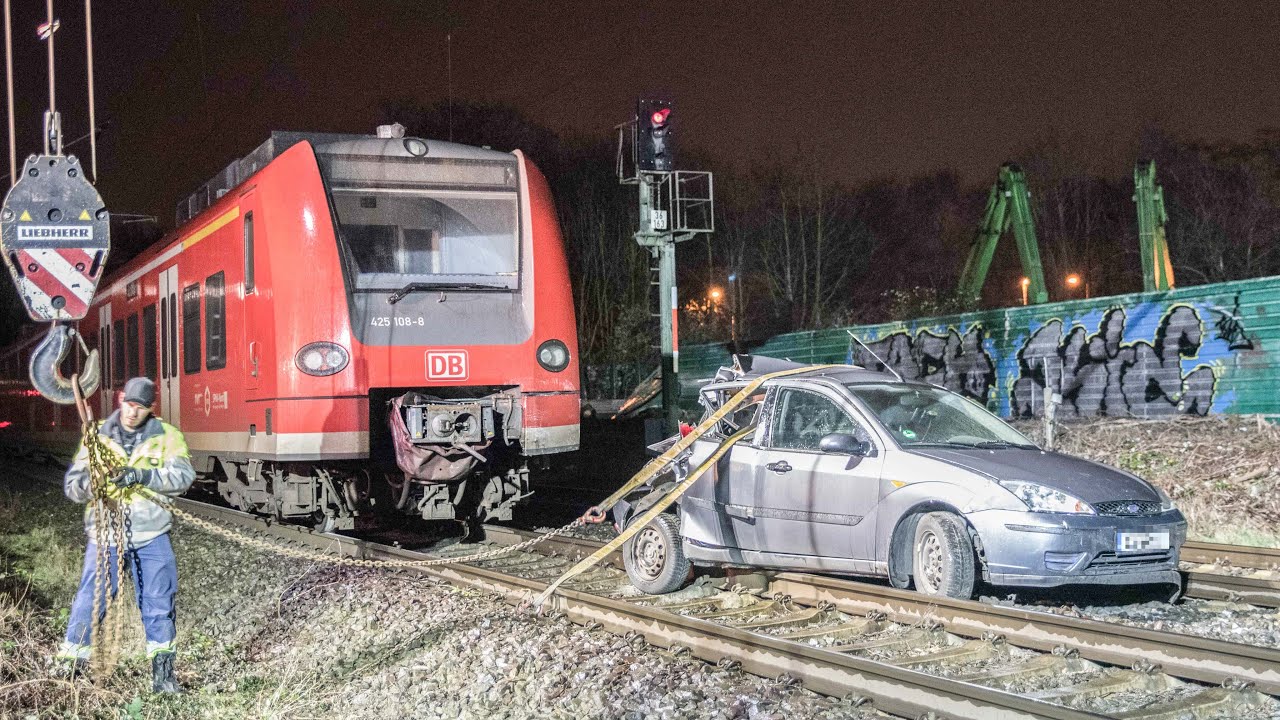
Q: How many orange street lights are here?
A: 3